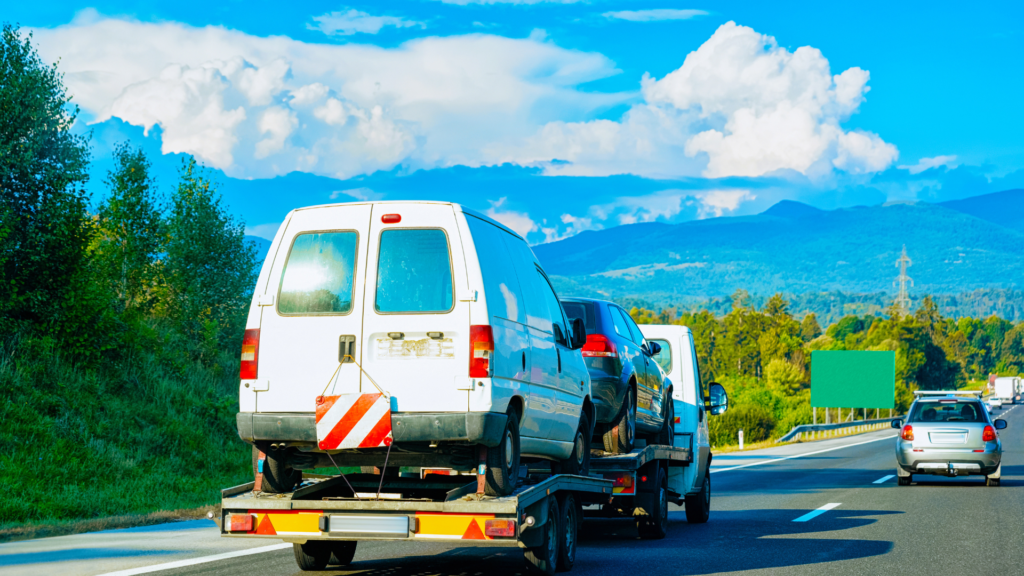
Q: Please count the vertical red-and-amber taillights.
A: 2